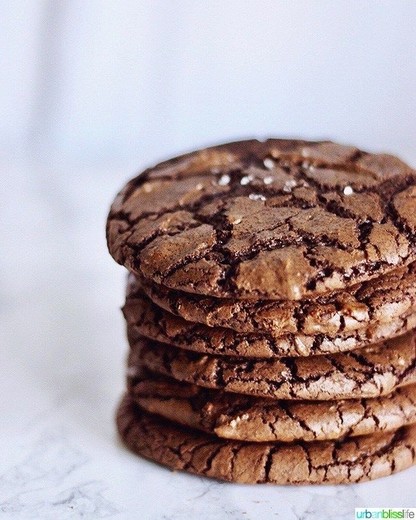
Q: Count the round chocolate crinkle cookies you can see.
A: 6